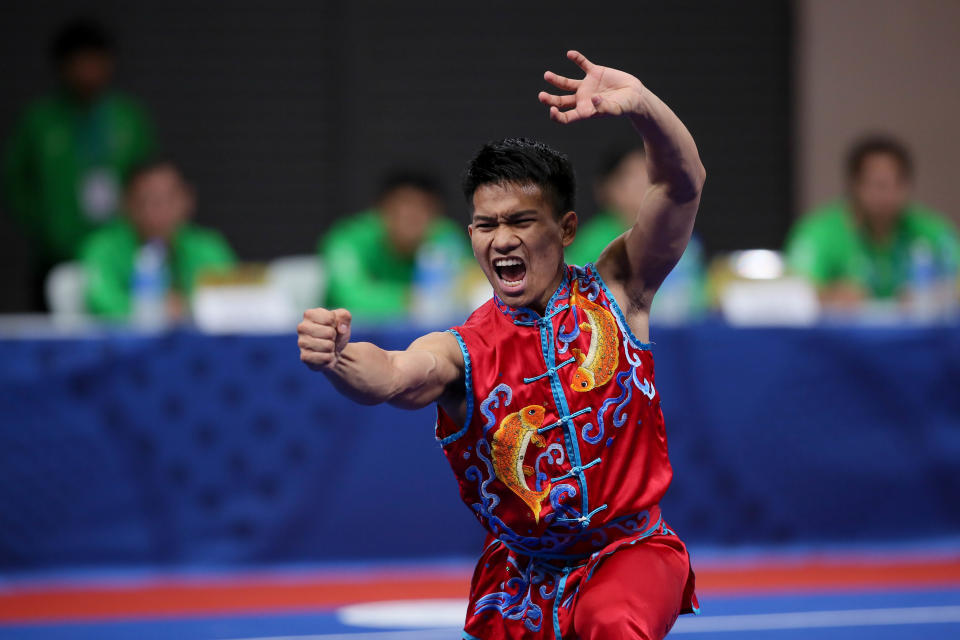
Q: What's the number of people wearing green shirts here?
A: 5